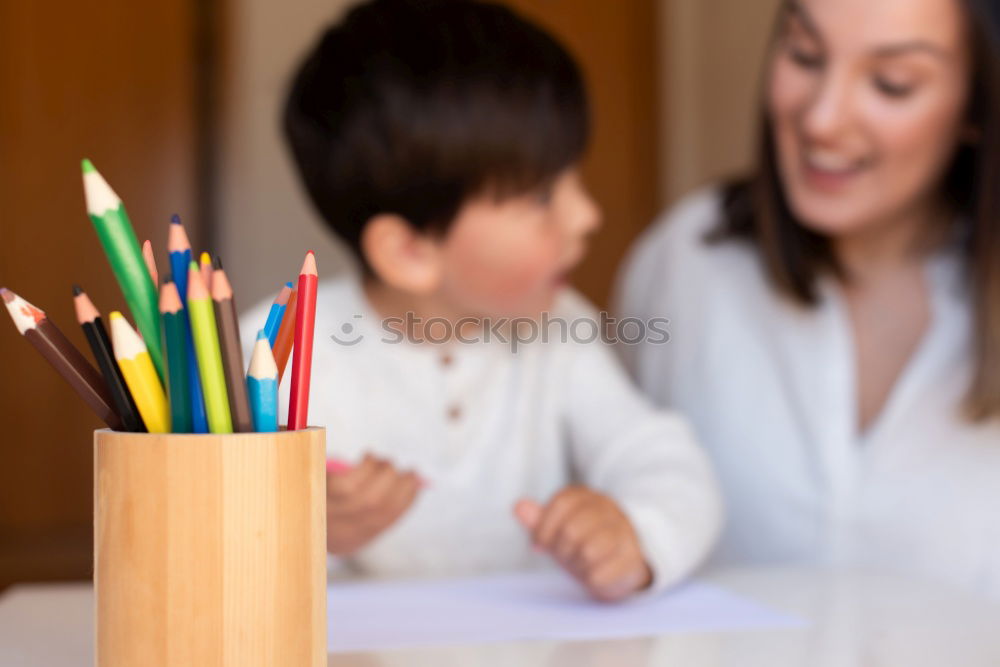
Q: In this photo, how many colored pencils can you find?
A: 14